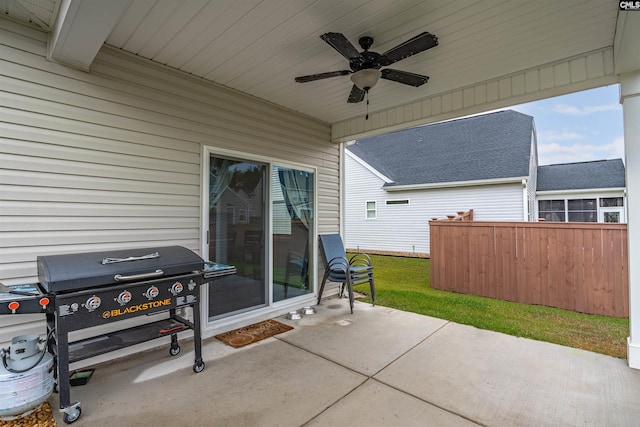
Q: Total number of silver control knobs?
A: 4